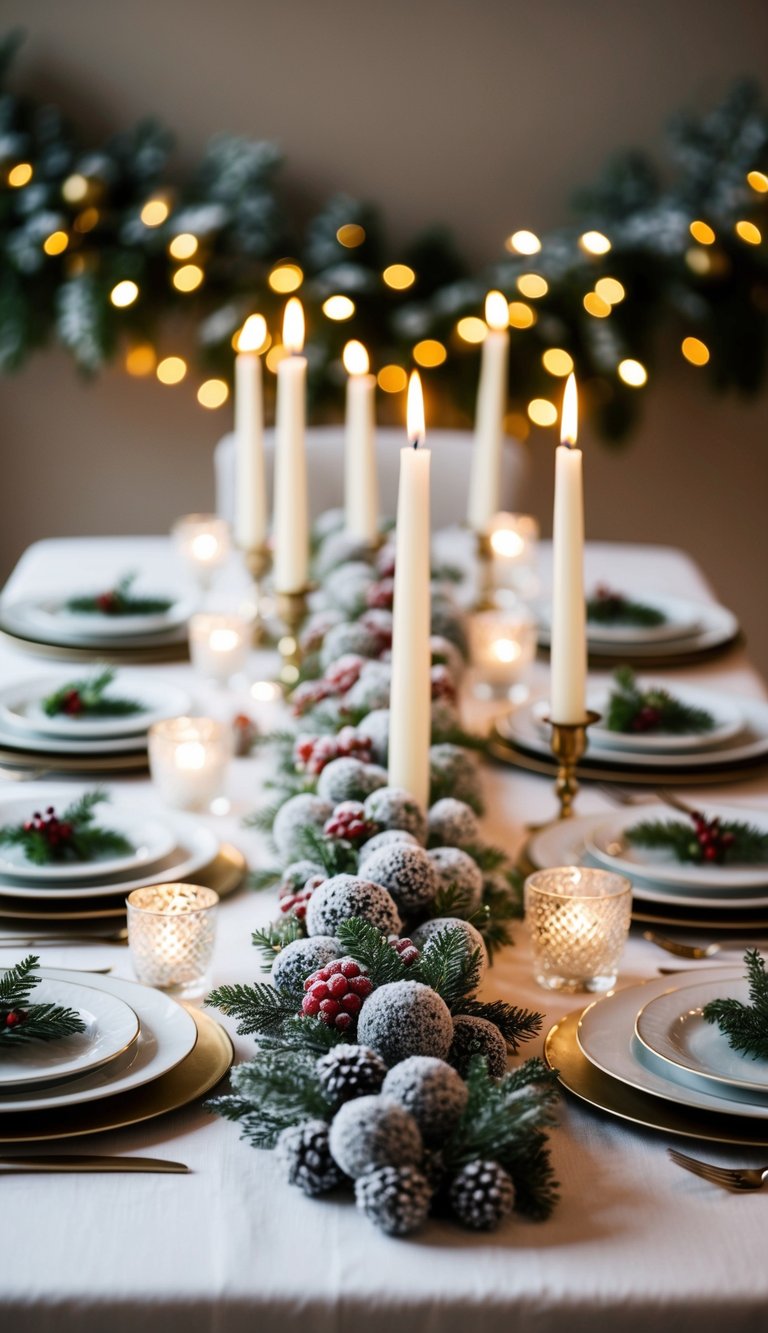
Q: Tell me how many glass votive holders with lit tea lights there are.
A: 7